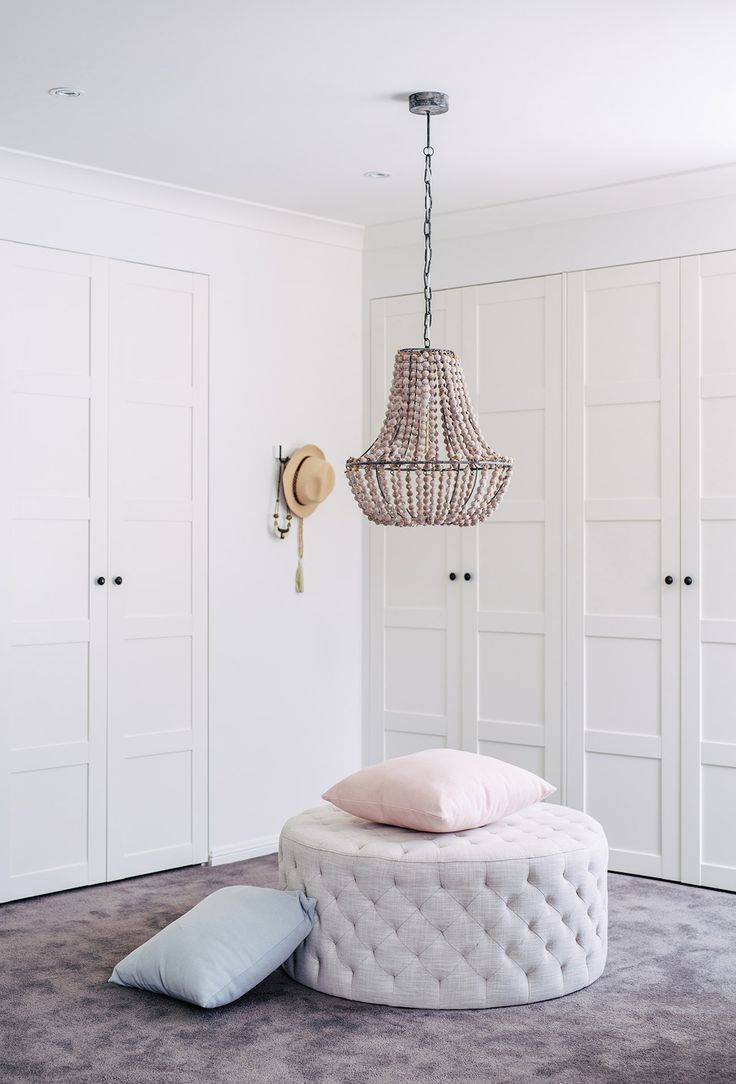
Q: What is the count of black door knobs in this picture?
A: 6